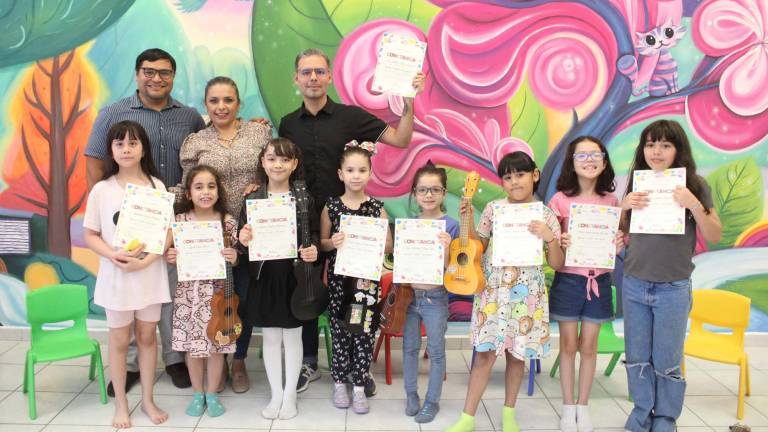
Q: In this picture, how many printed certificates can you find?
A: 9